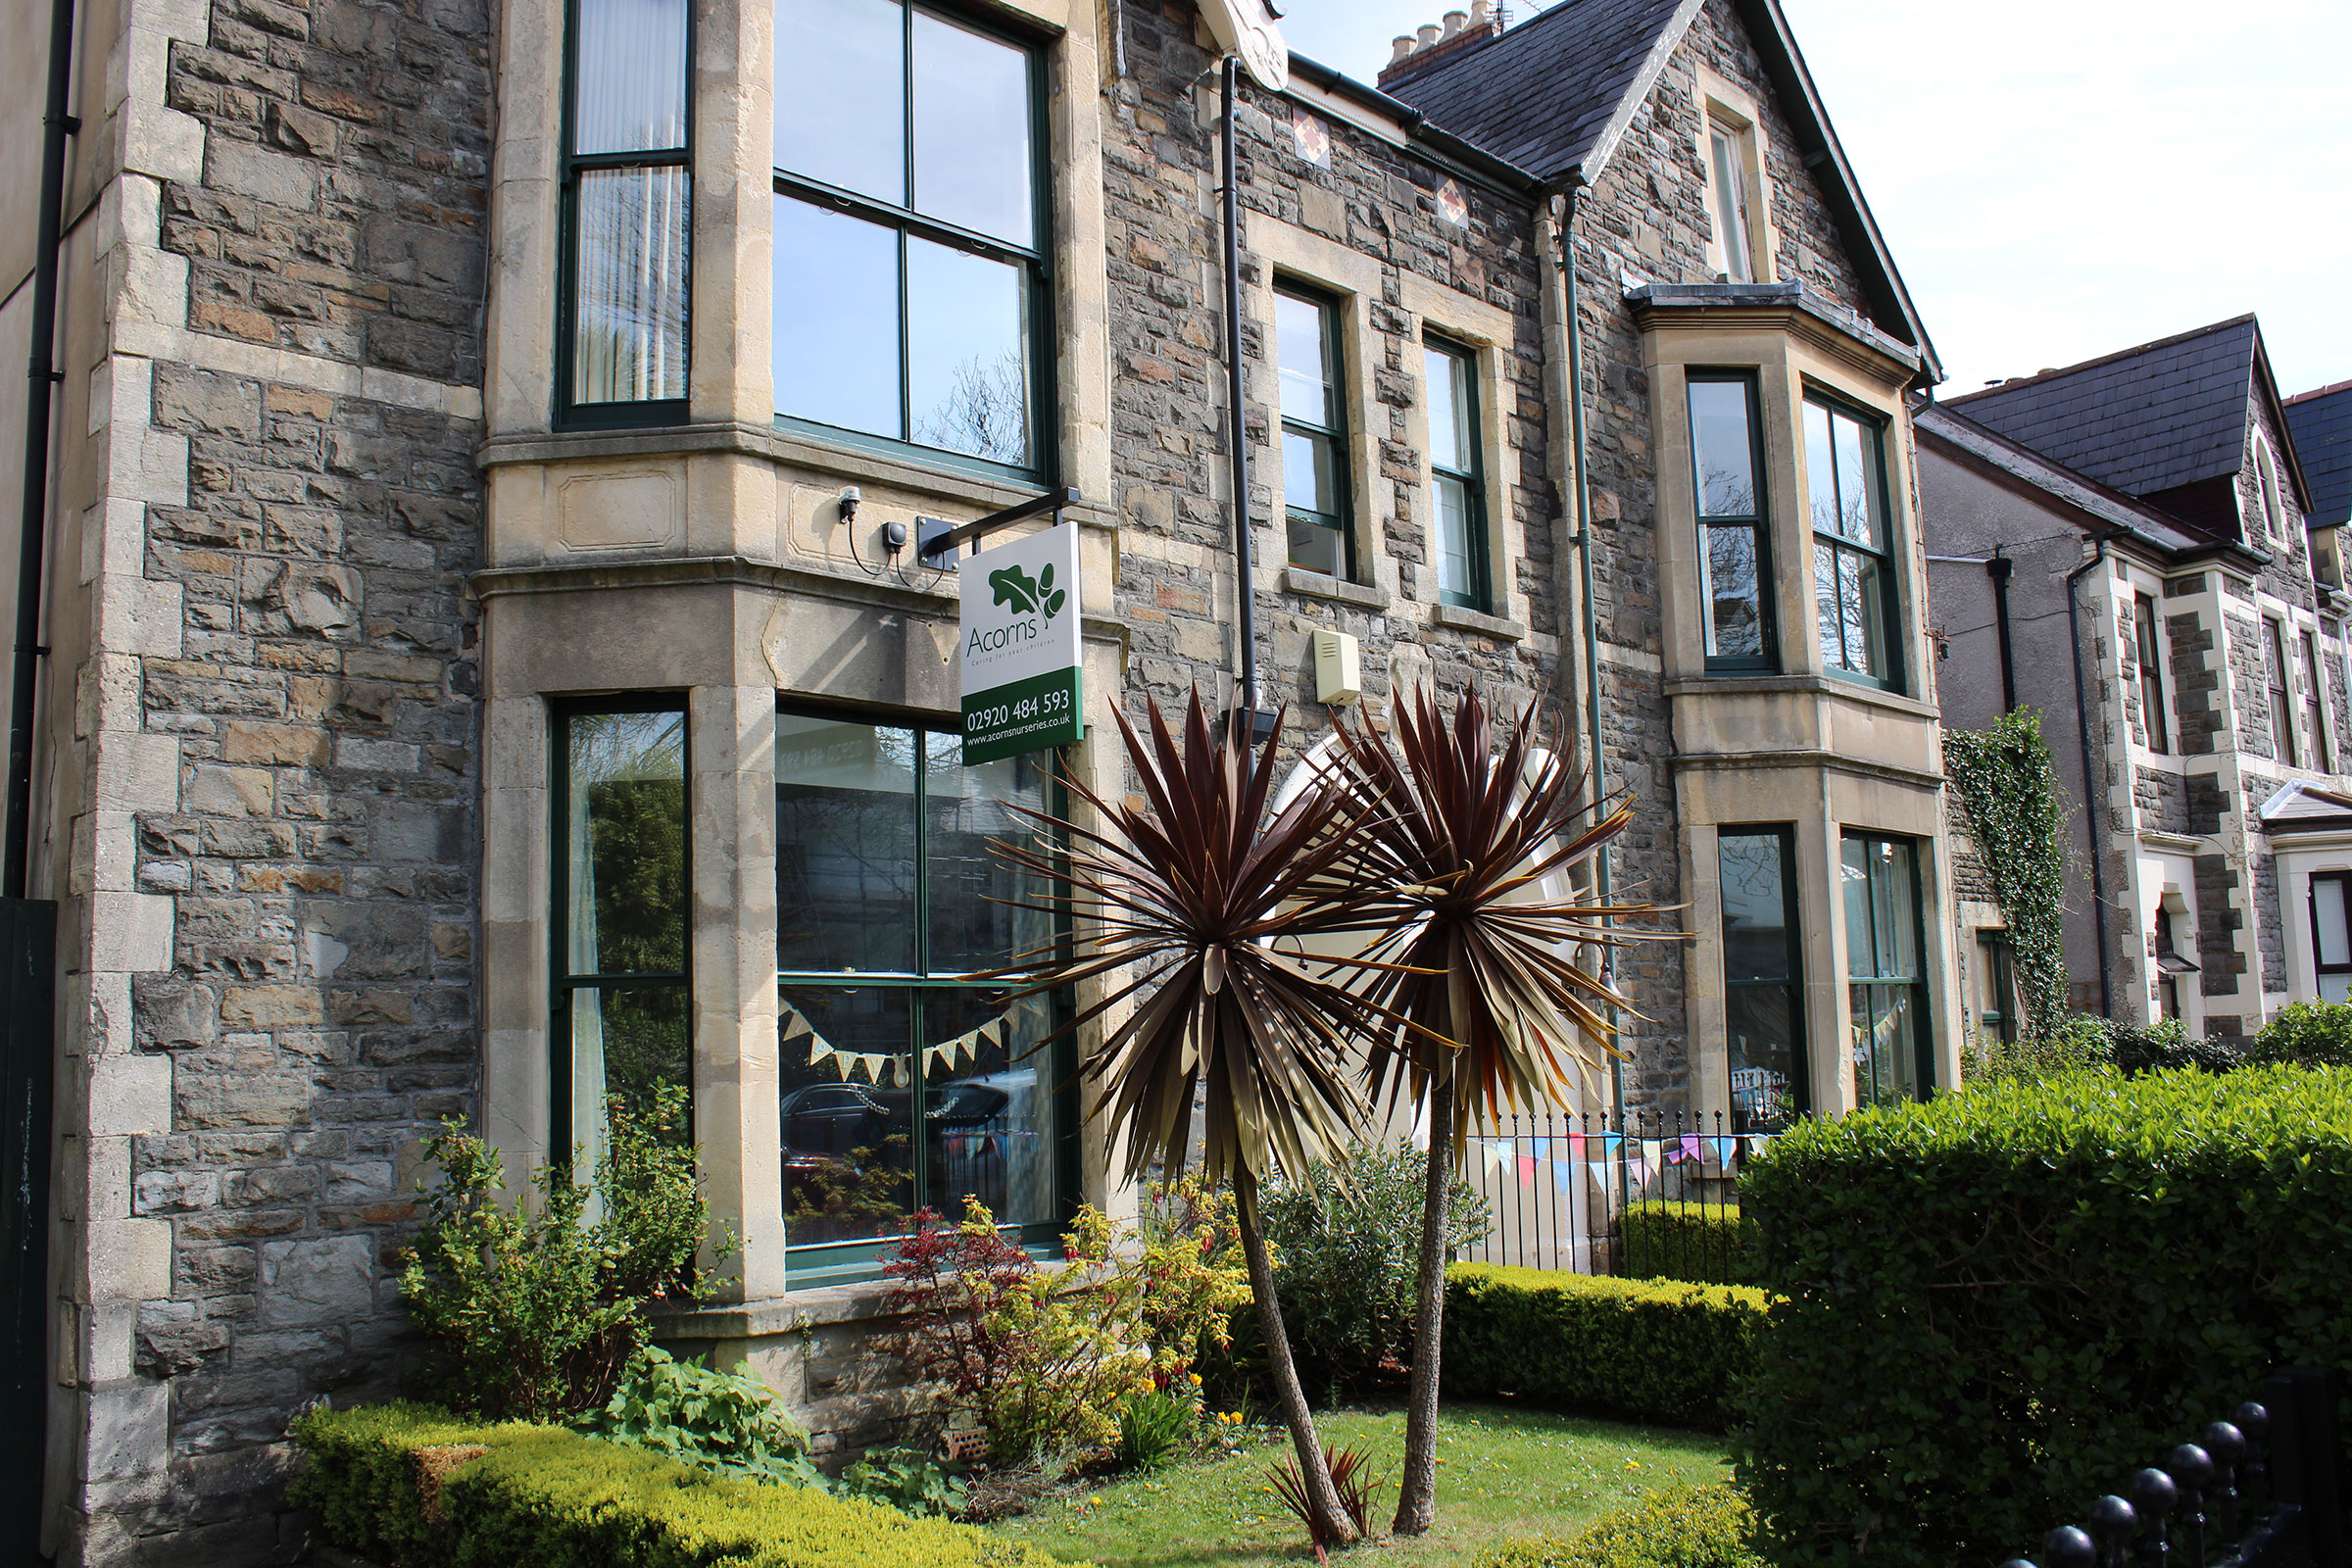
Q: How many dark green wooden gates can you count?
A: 1